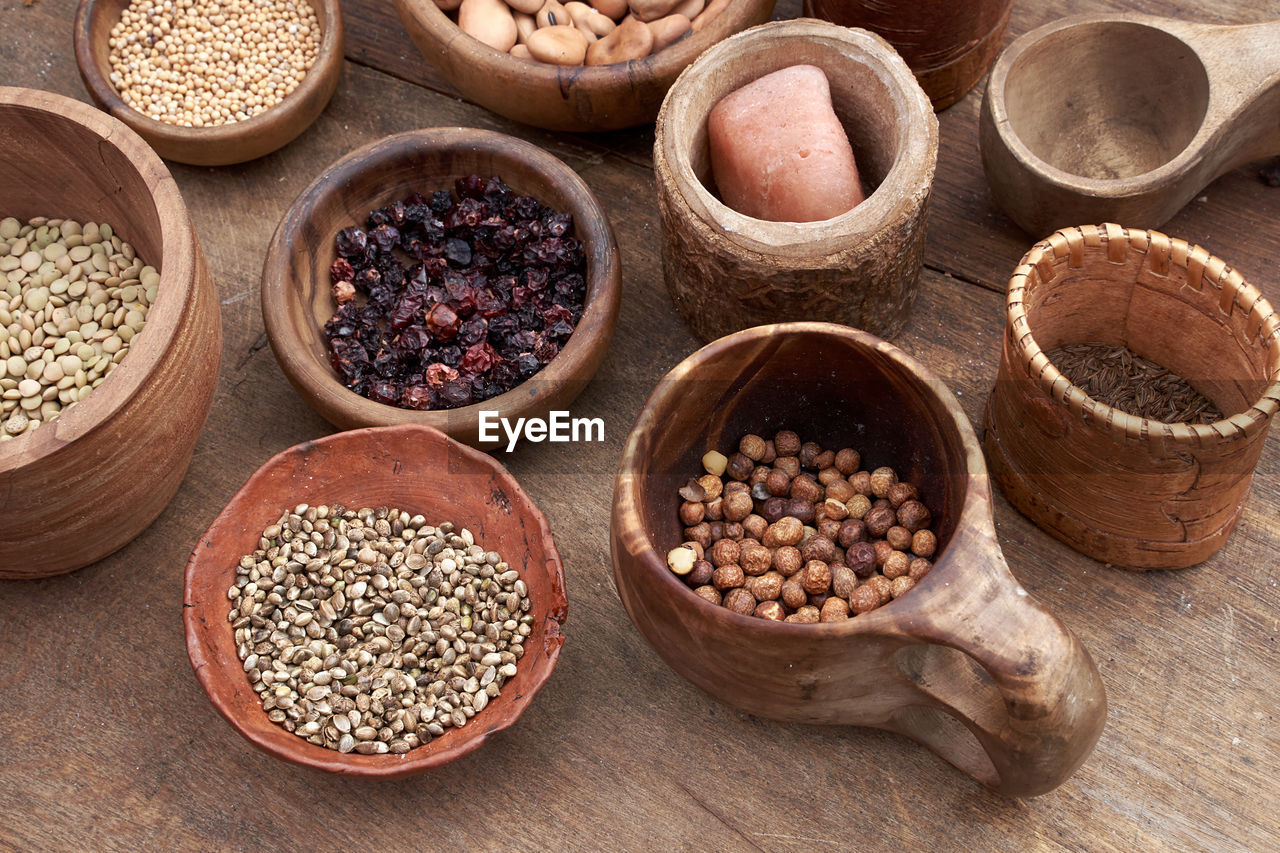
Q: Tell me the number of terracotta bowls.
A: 1